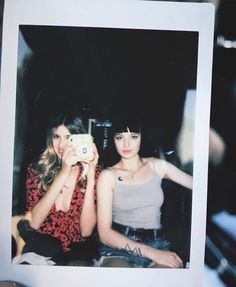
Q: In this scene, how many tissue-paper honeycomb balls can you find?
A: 0